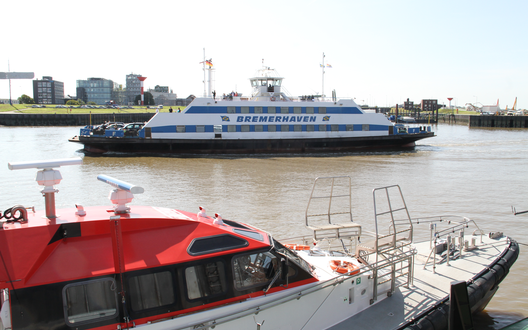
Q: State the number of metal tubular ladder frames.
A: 2